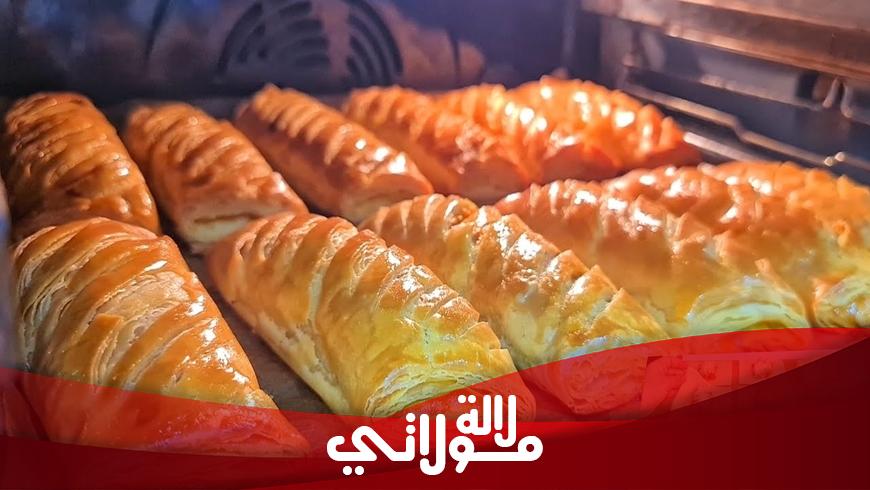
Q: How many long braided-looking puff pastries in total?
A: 12